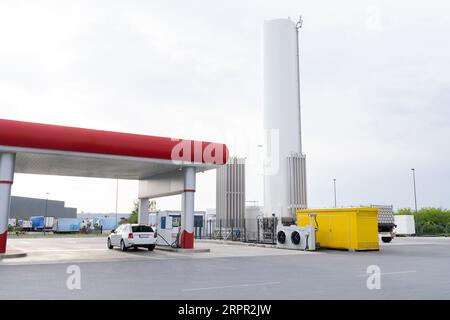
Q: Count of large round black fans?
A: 2